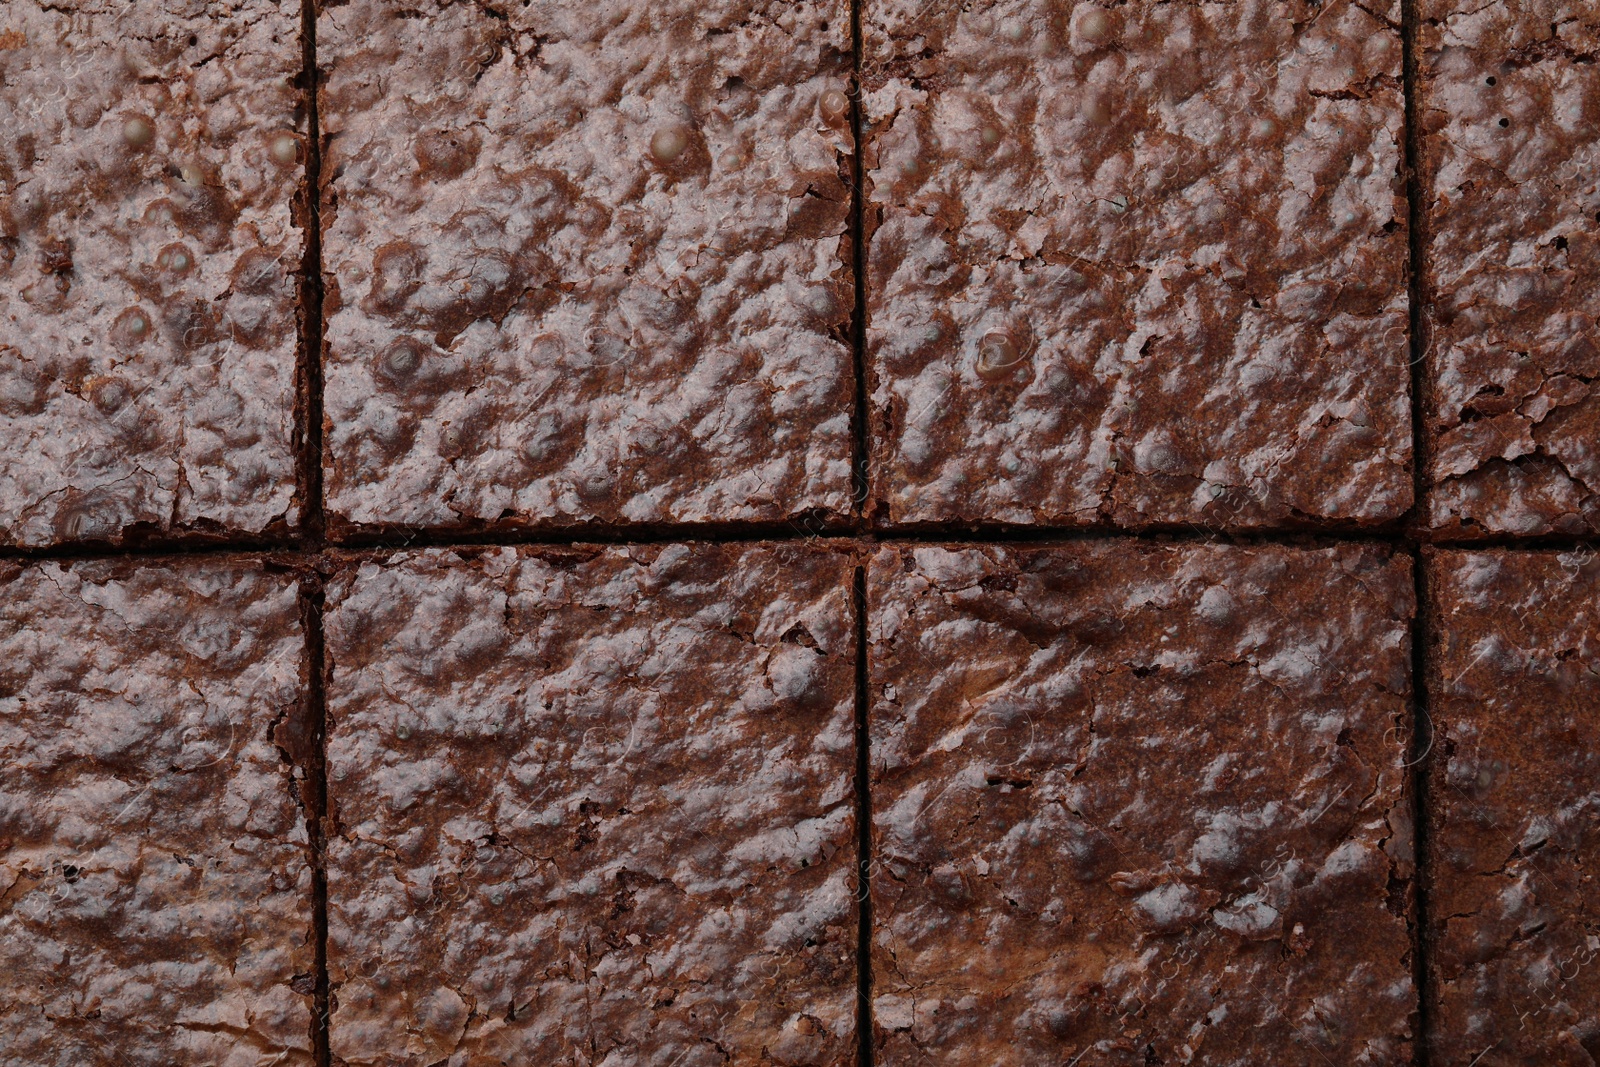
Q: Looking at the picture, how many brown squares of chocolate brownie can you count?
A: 8